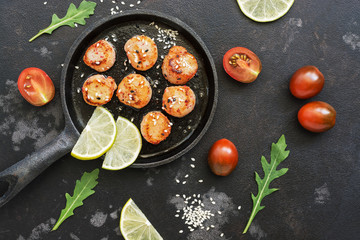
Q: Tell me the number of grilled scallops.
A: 7